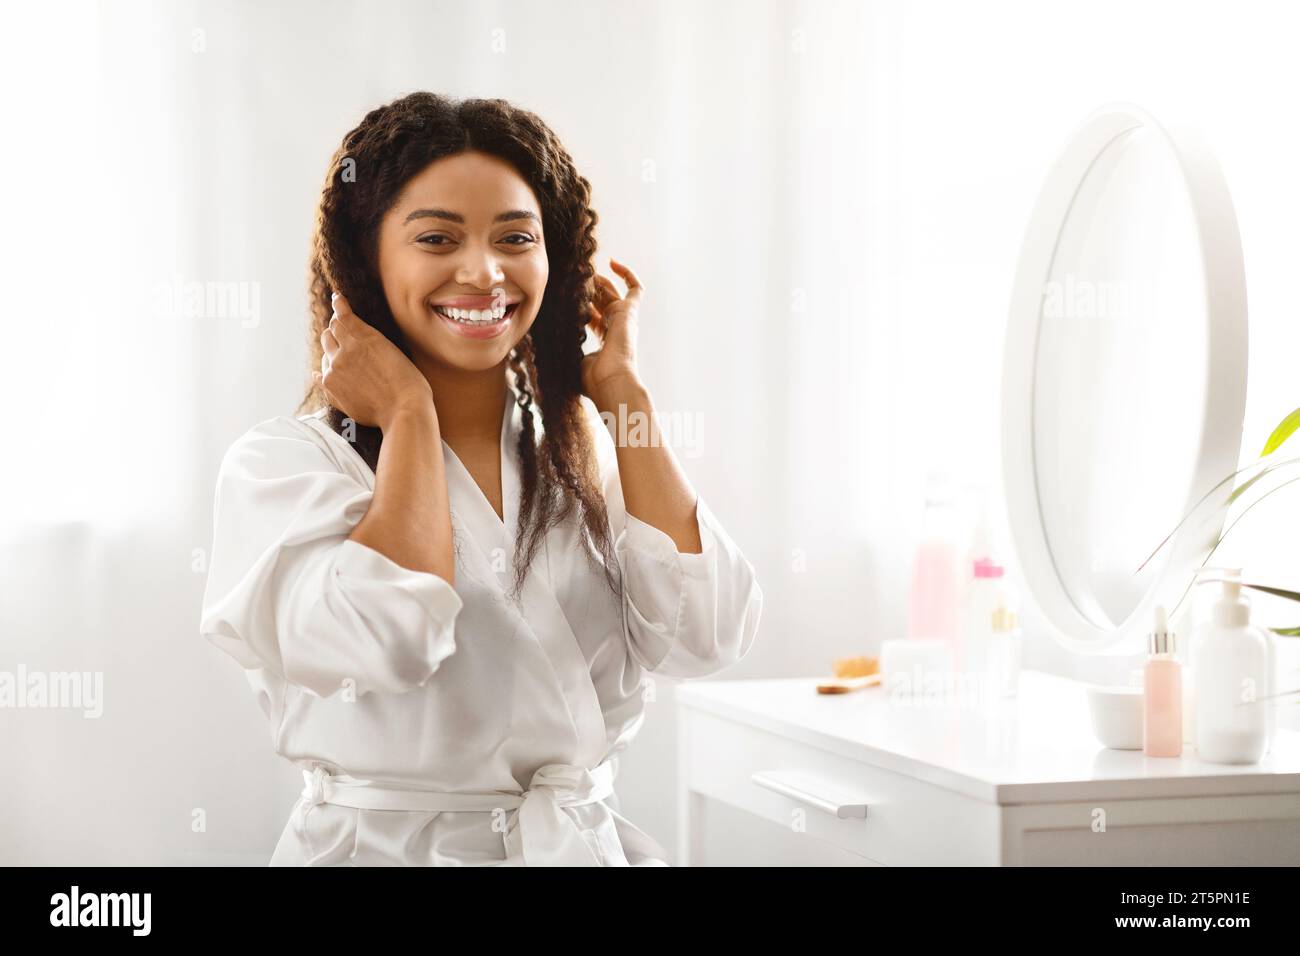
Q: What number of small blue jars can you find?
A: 0